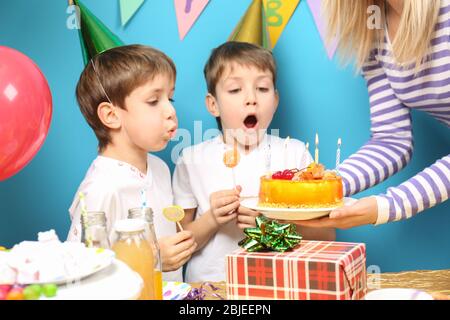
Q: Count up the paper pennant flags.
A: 4